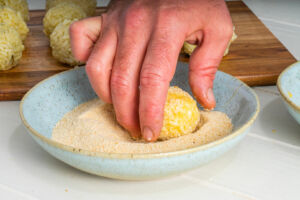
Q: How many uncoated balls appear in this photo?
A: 7